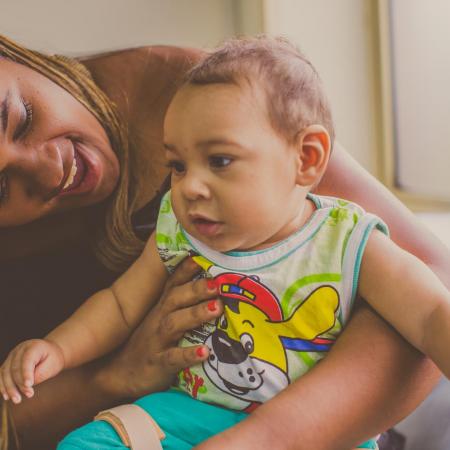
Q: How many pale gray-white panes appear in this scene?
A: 1